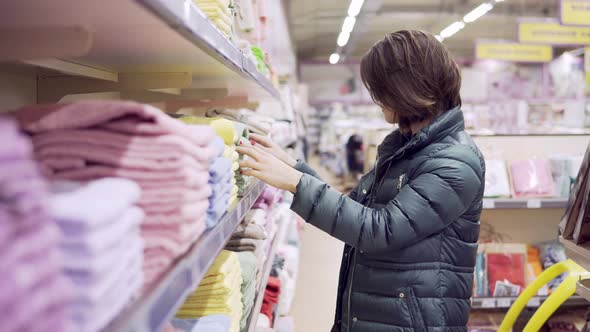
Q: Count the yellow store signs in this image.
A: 3